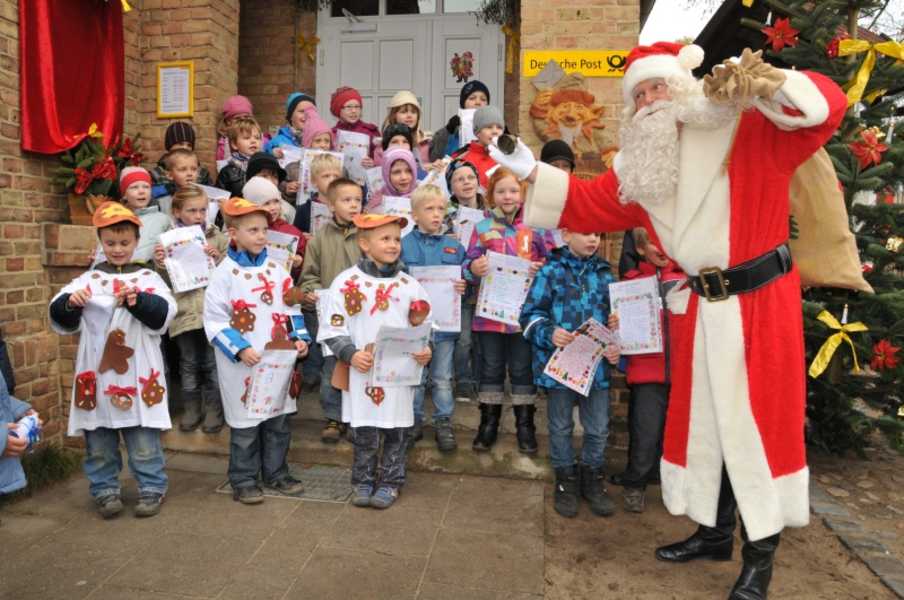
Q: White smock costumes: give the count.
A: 3